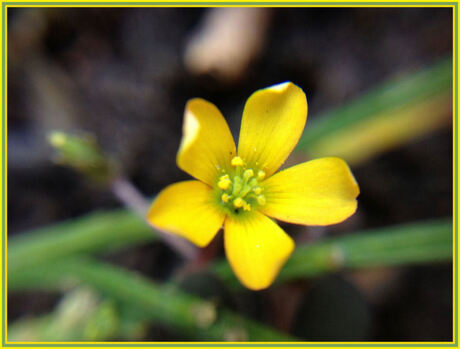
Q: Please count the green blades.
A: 4